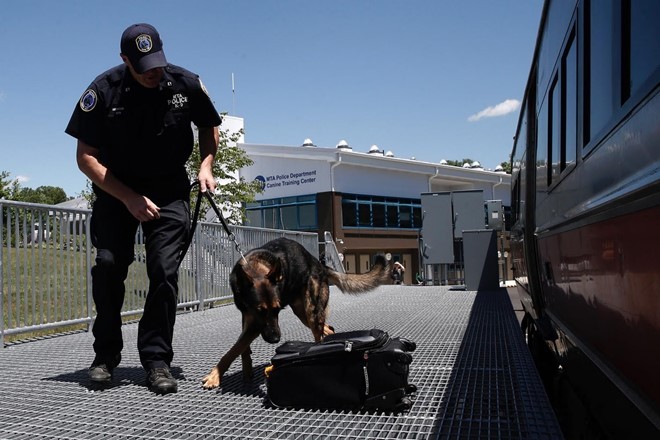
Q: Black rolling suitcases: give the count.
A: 1